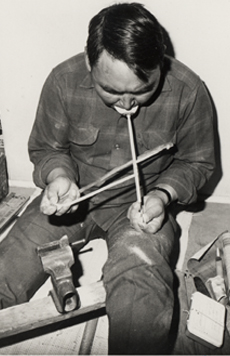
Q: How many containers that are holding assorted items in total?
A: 1